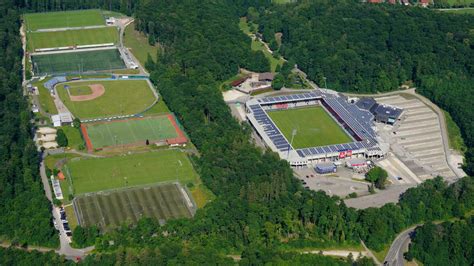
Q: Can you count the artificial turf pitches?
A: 3